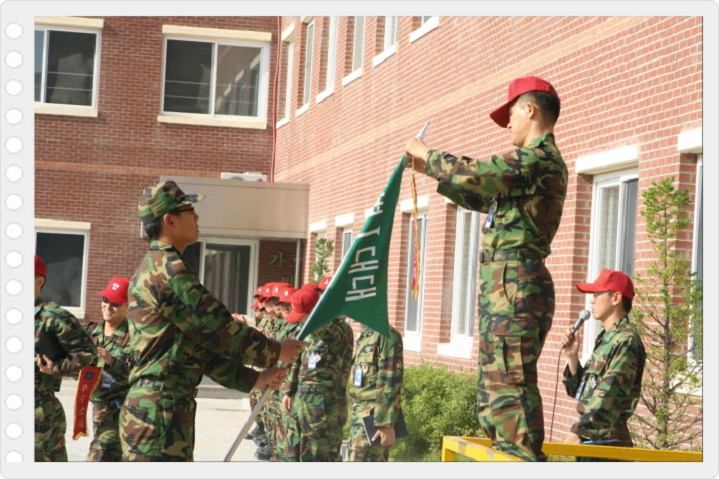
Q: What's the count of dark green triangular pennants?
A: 1